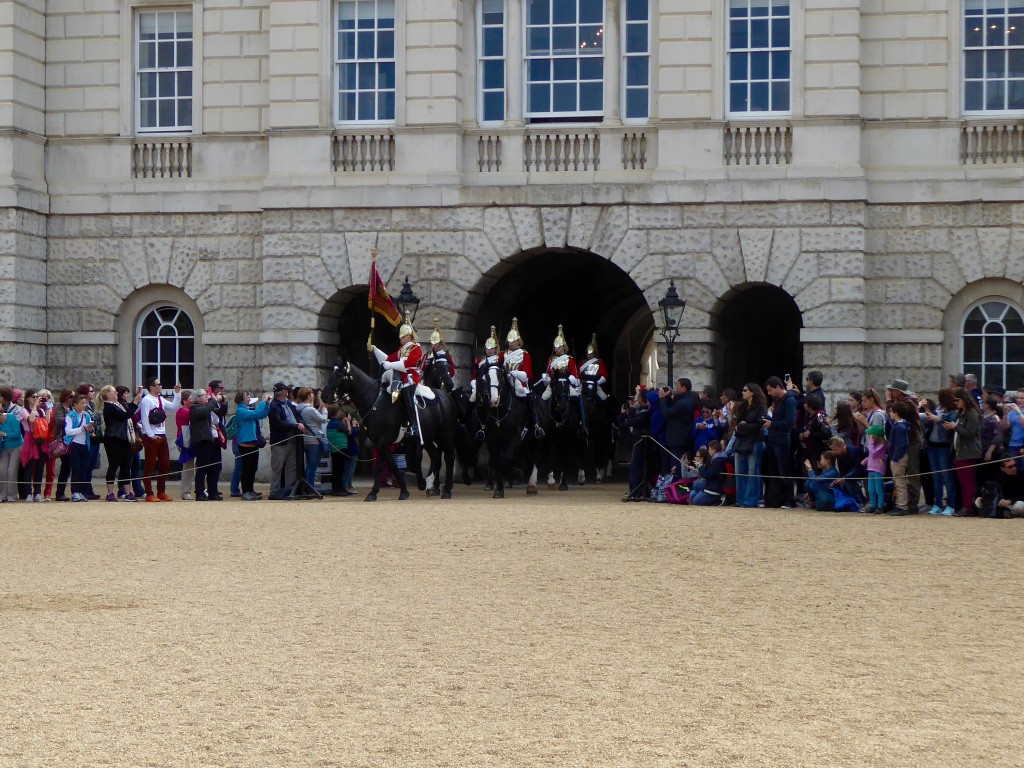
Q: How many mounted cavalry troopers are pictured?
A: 6